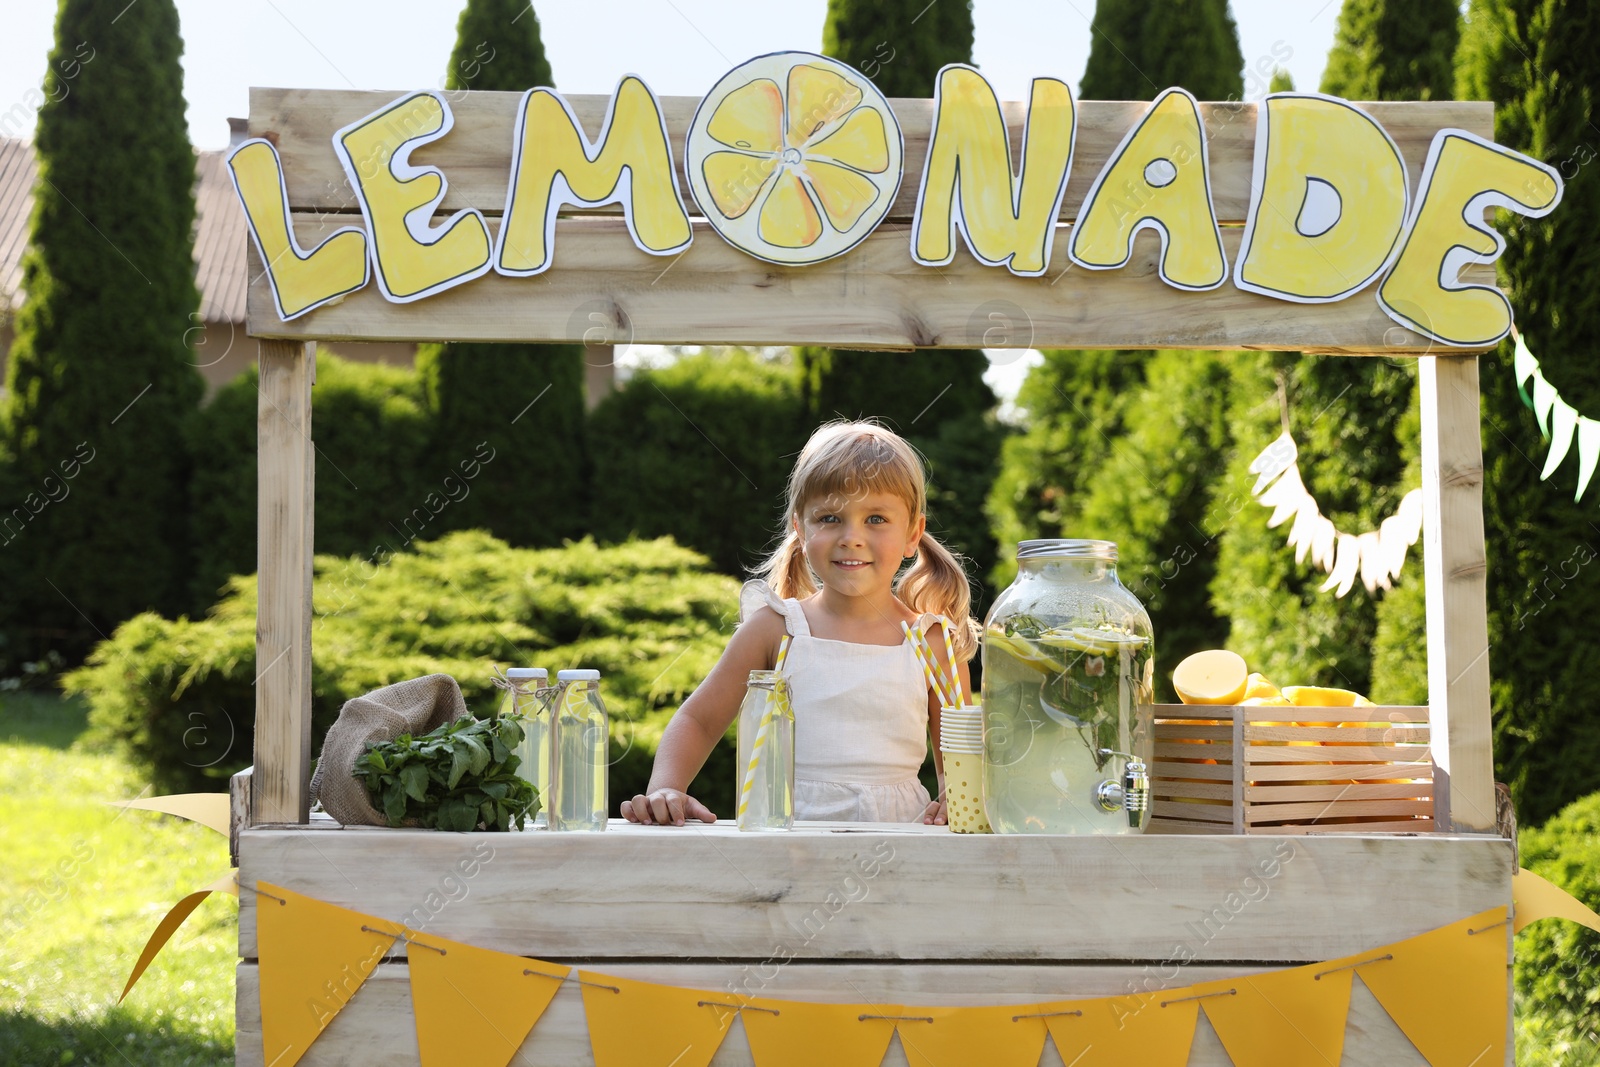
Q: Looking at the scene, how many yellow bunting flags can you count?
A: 11